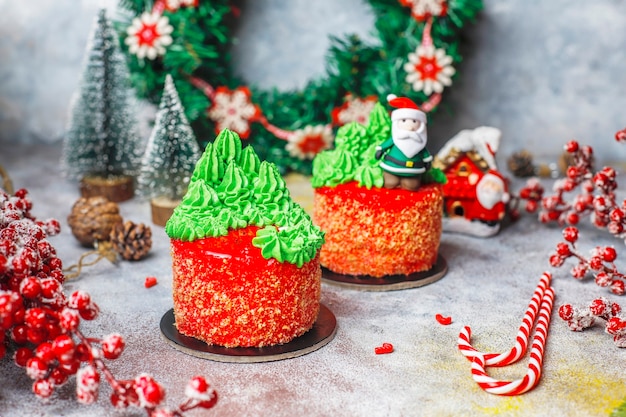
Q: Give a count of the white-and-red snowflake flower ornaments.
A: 7